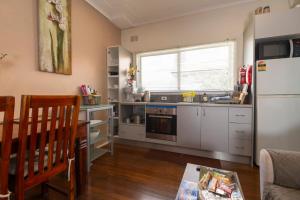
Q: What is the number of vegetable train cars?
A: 0